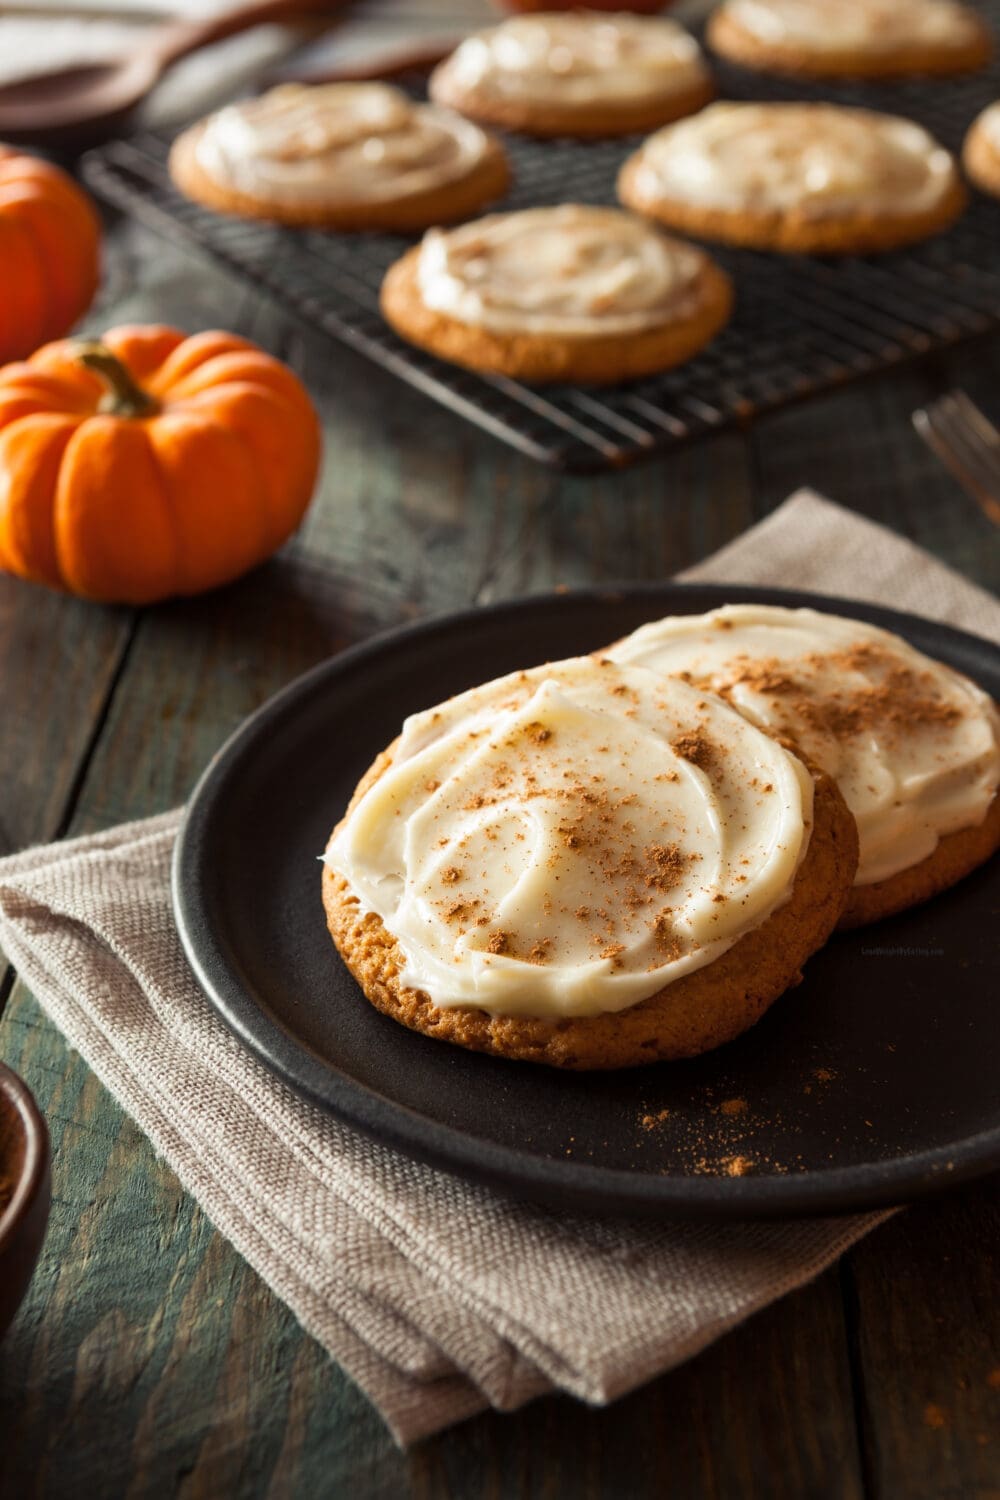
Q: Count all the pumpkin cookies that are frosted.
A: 8